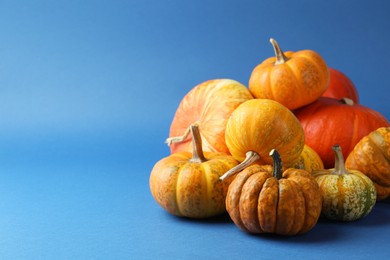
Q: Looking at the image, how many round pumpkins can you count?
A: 10